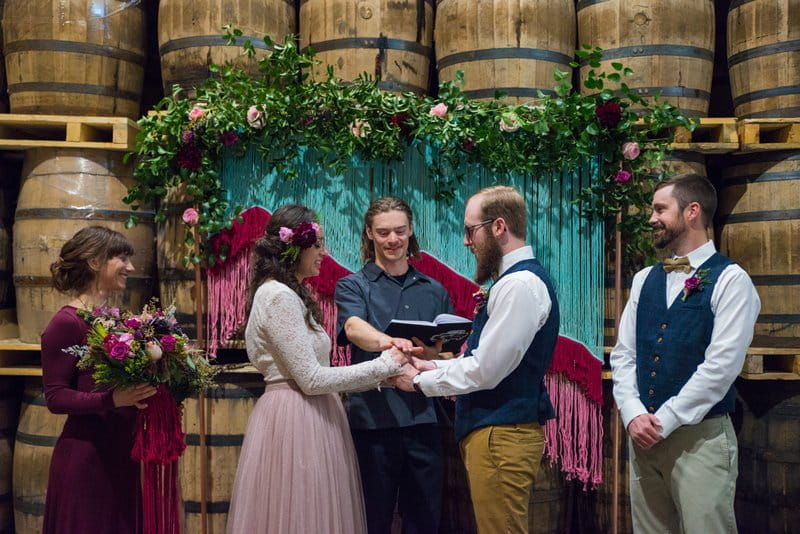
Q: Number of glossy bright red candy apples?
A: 0